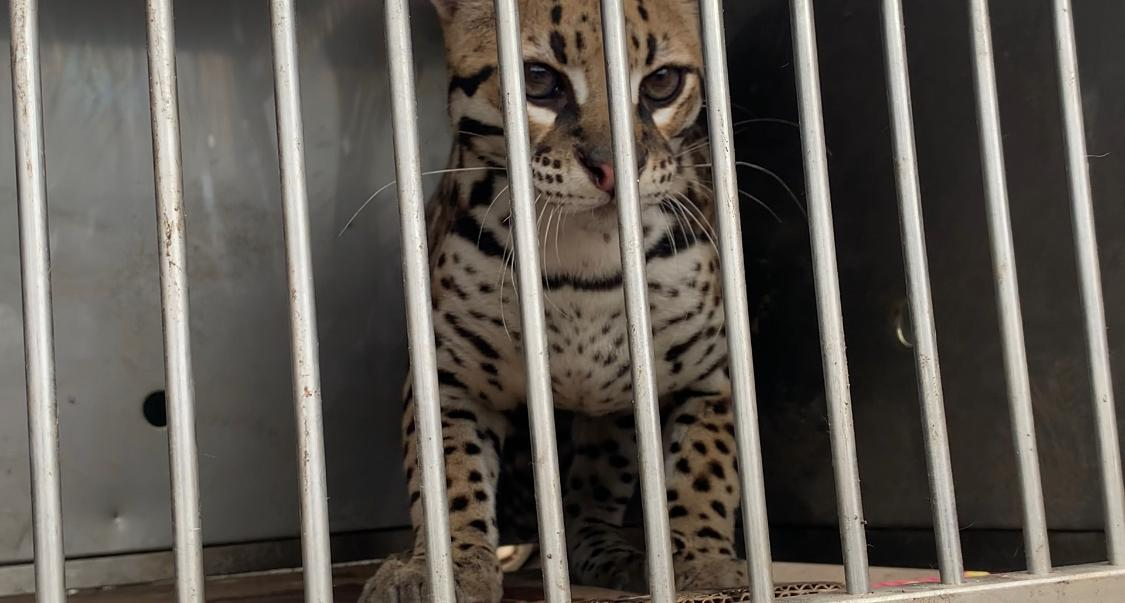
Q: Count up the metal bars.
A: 11